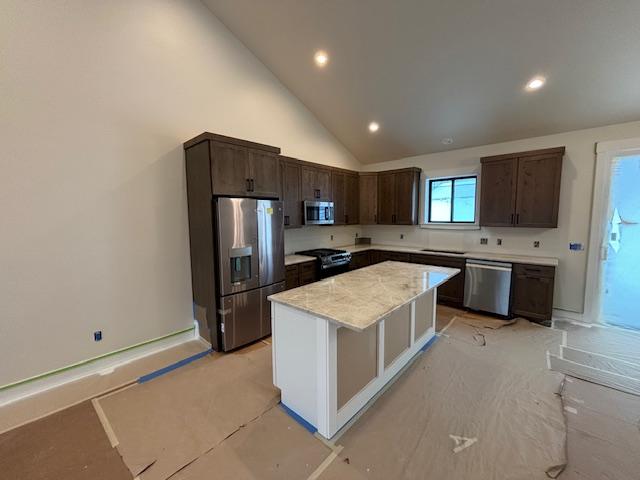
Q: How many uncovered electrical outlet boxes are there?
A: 8